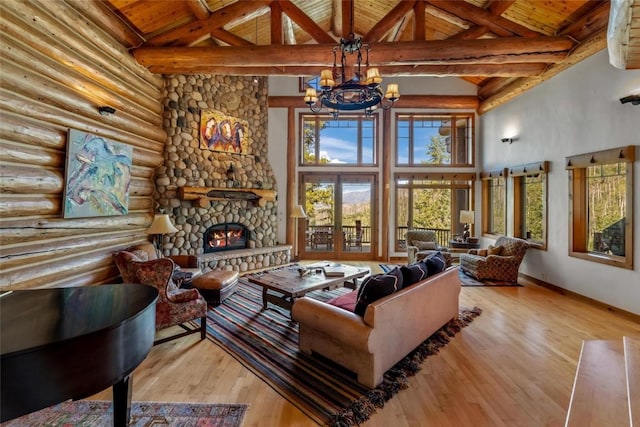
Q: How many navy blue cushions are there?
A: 3